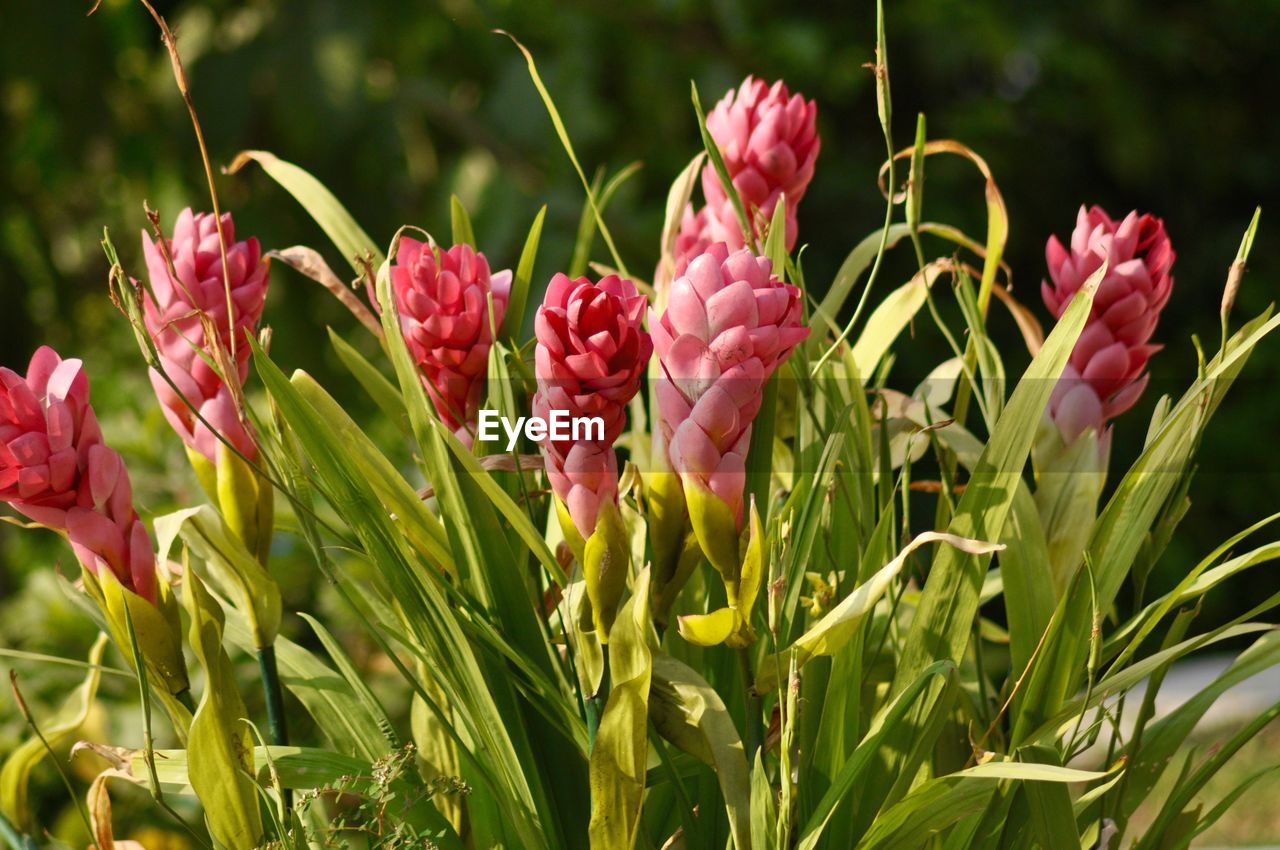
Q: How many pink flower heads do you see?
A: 7